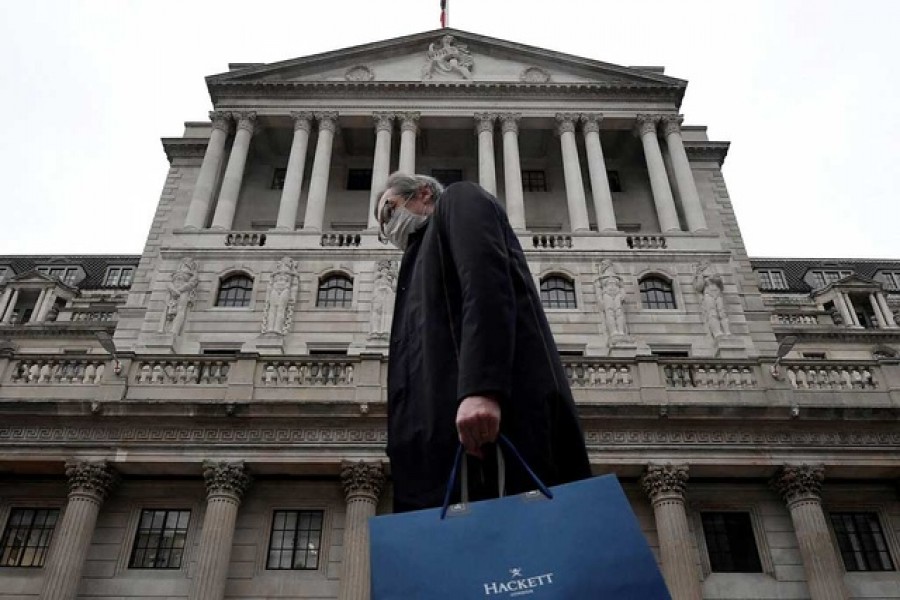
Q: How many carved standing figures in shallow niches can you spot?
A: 5